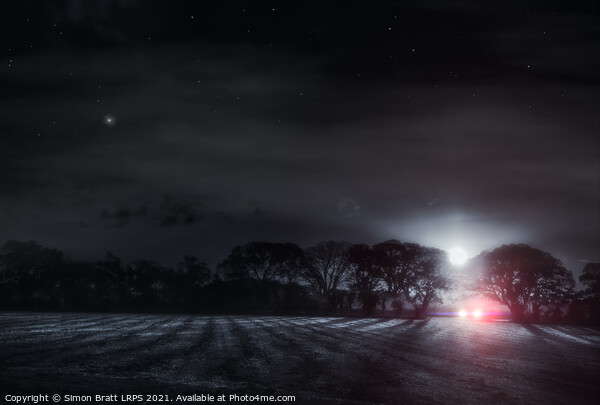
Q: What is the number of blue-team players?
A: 0